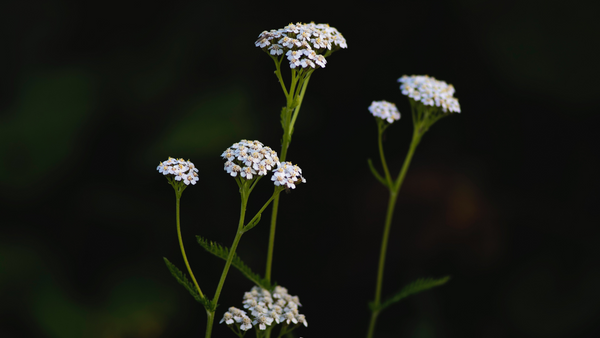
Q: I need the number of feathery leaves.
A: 3